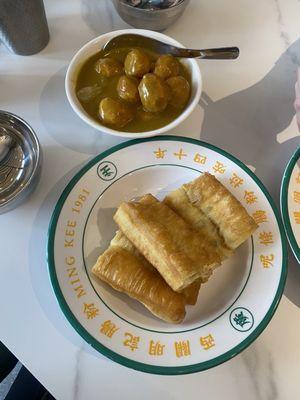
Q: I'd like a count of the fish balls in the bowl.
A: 7